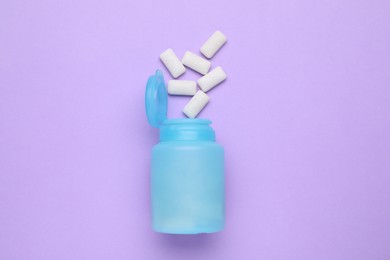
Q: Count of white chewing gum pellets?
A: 6